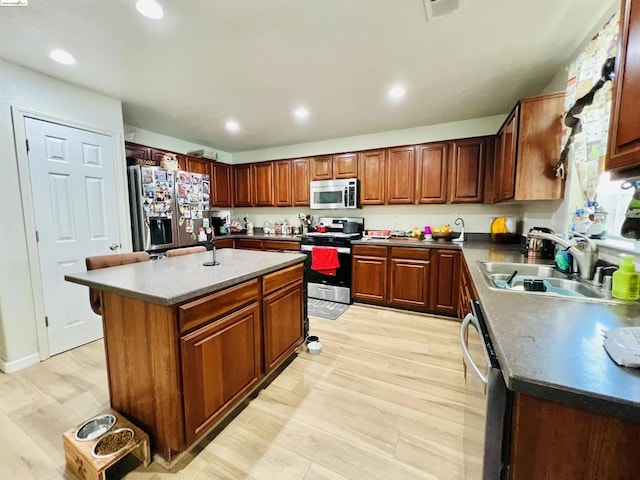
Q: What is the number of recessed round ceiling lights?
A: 5